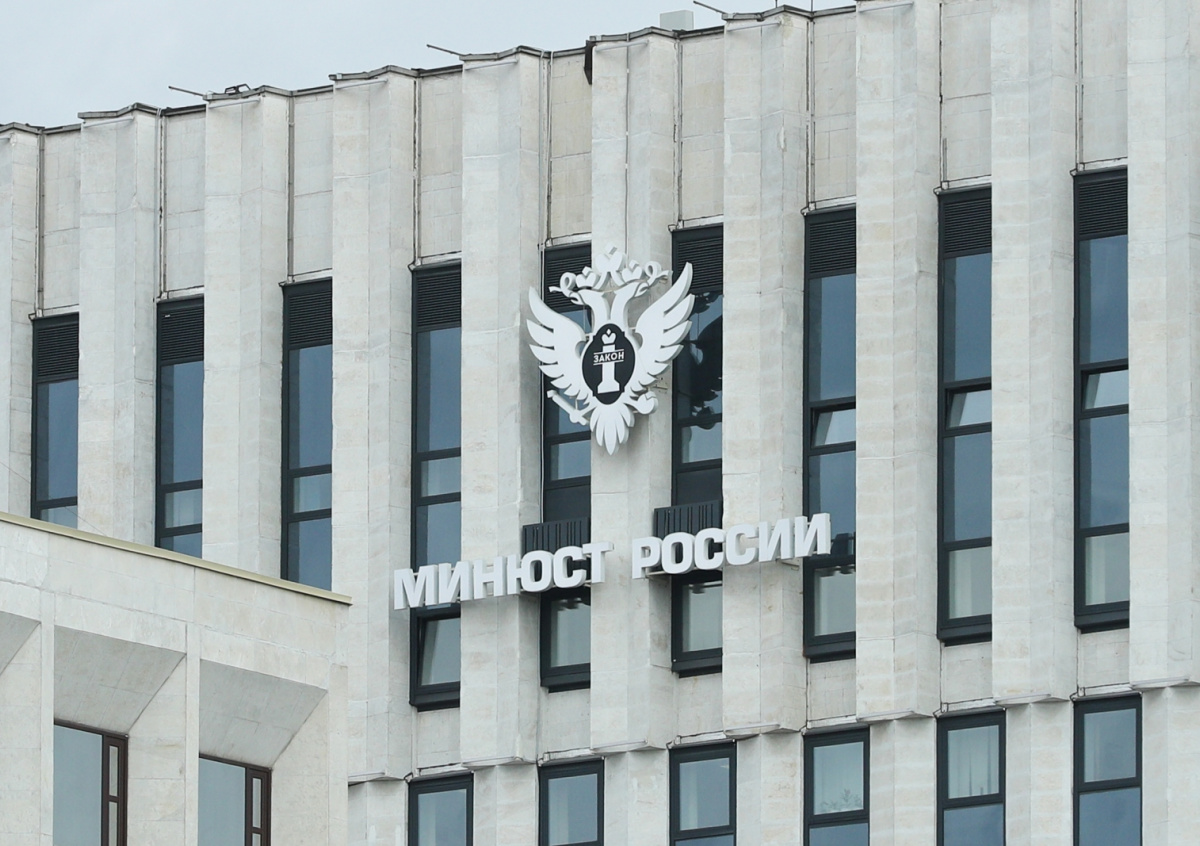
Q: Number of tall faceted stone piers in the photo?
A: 10